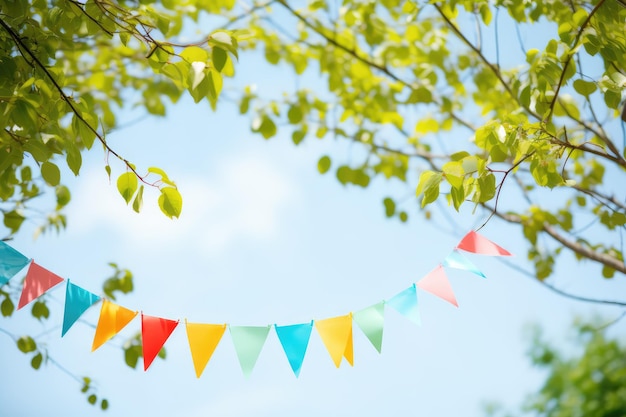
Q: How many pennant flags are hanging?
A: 14